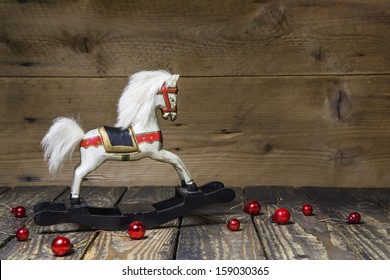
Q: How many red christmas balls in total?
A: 9